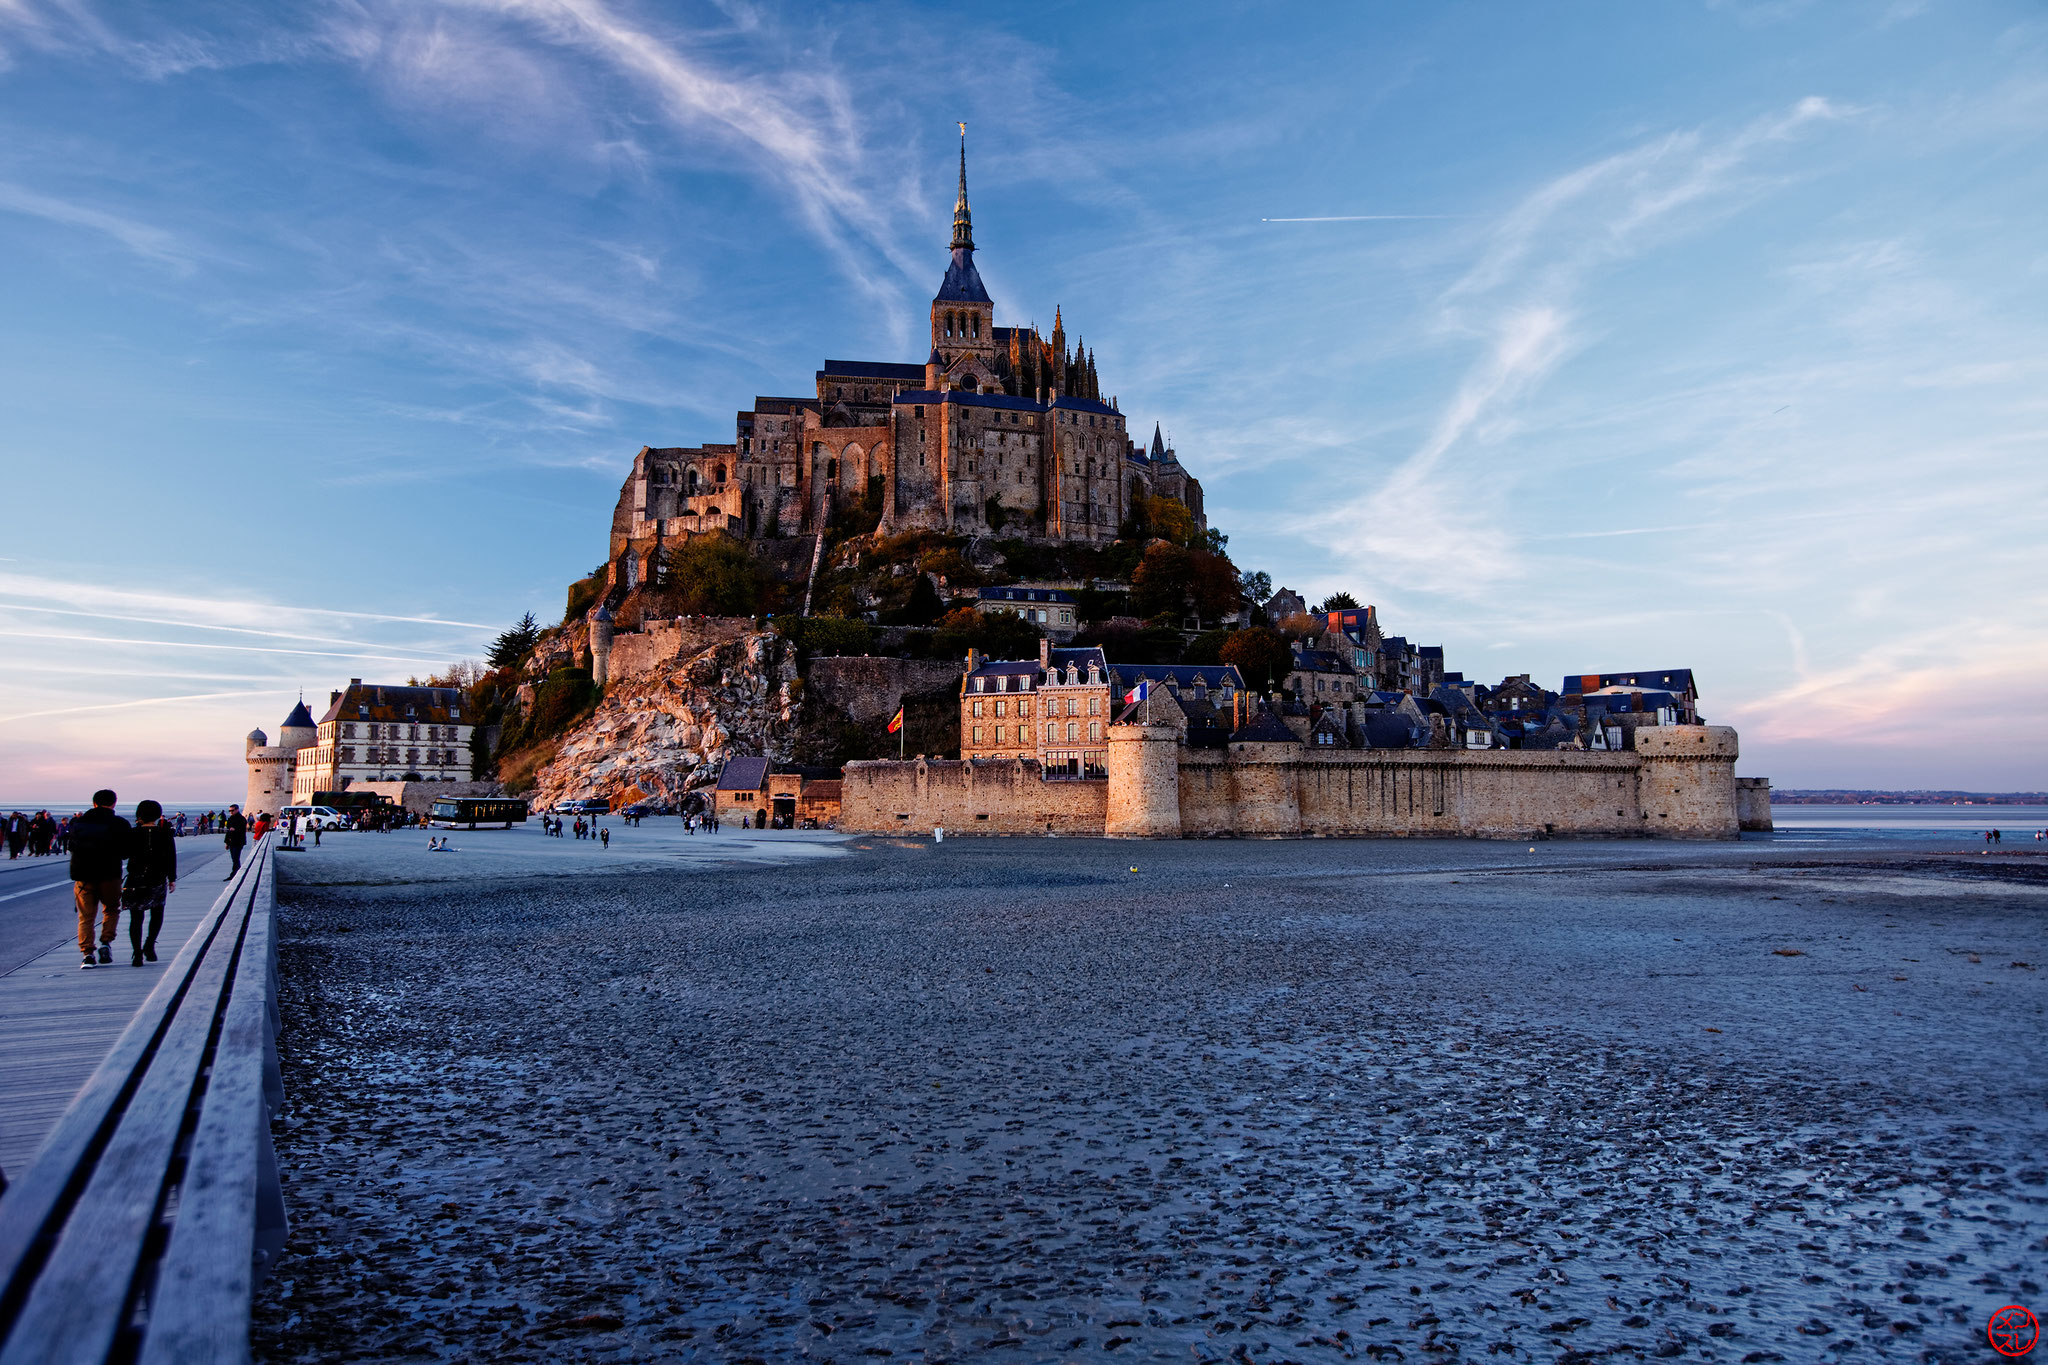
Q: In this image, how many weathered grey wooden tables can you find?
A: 0